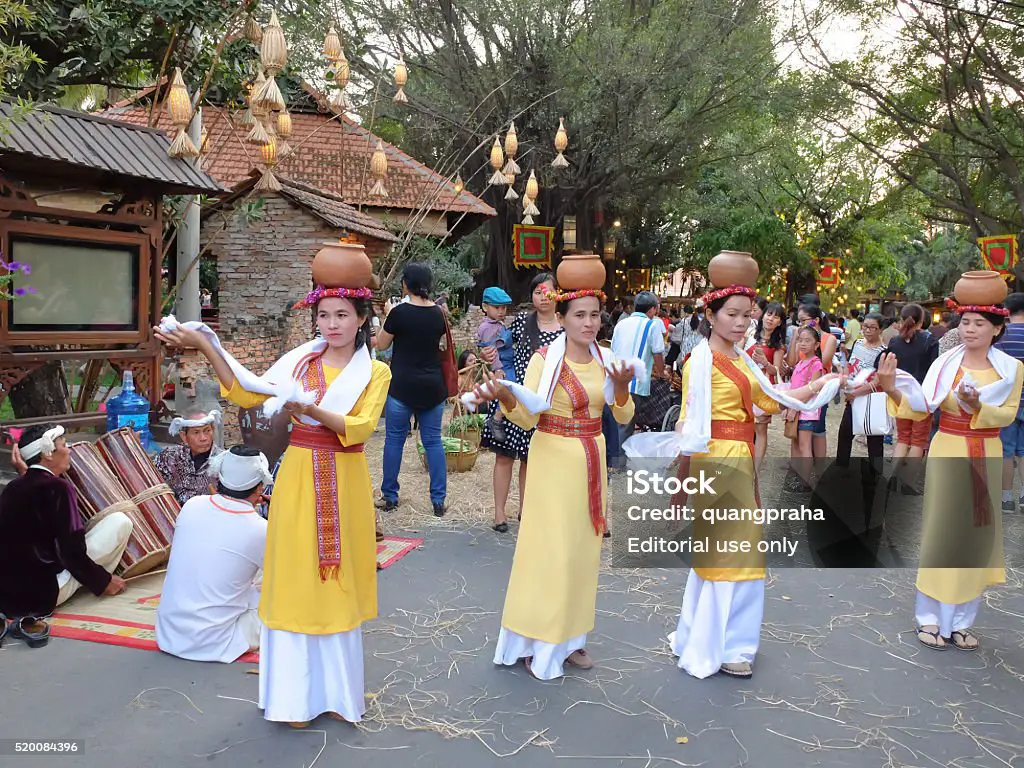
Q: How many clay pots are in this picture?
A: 4